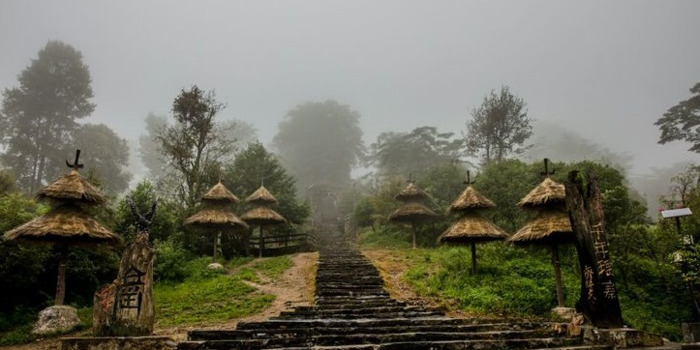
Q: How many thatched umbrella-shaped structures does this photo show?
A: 6